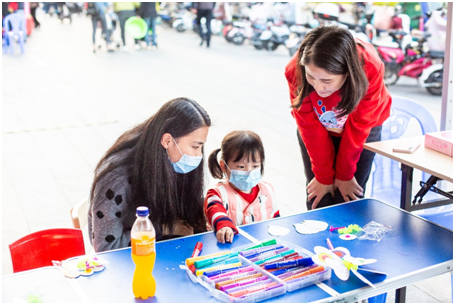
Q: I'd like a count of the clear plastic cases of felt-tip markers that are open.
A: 1